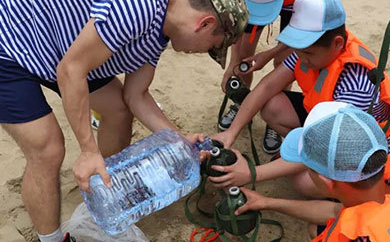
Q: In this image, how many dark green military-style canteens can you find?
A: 4